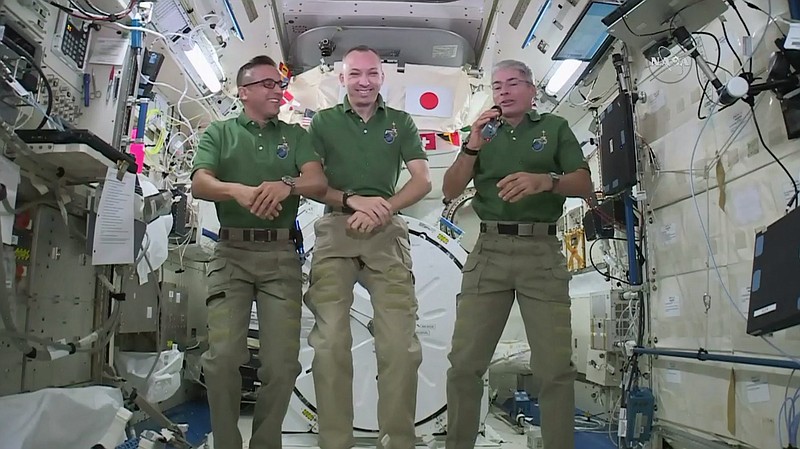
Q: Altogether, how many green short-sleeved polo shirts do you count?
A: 3